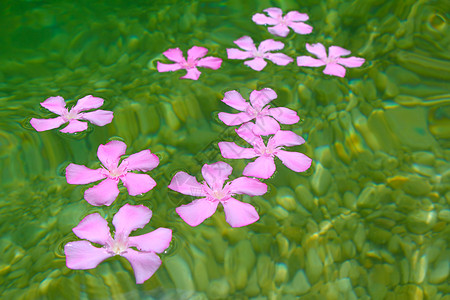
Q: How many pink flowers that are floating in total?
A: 10